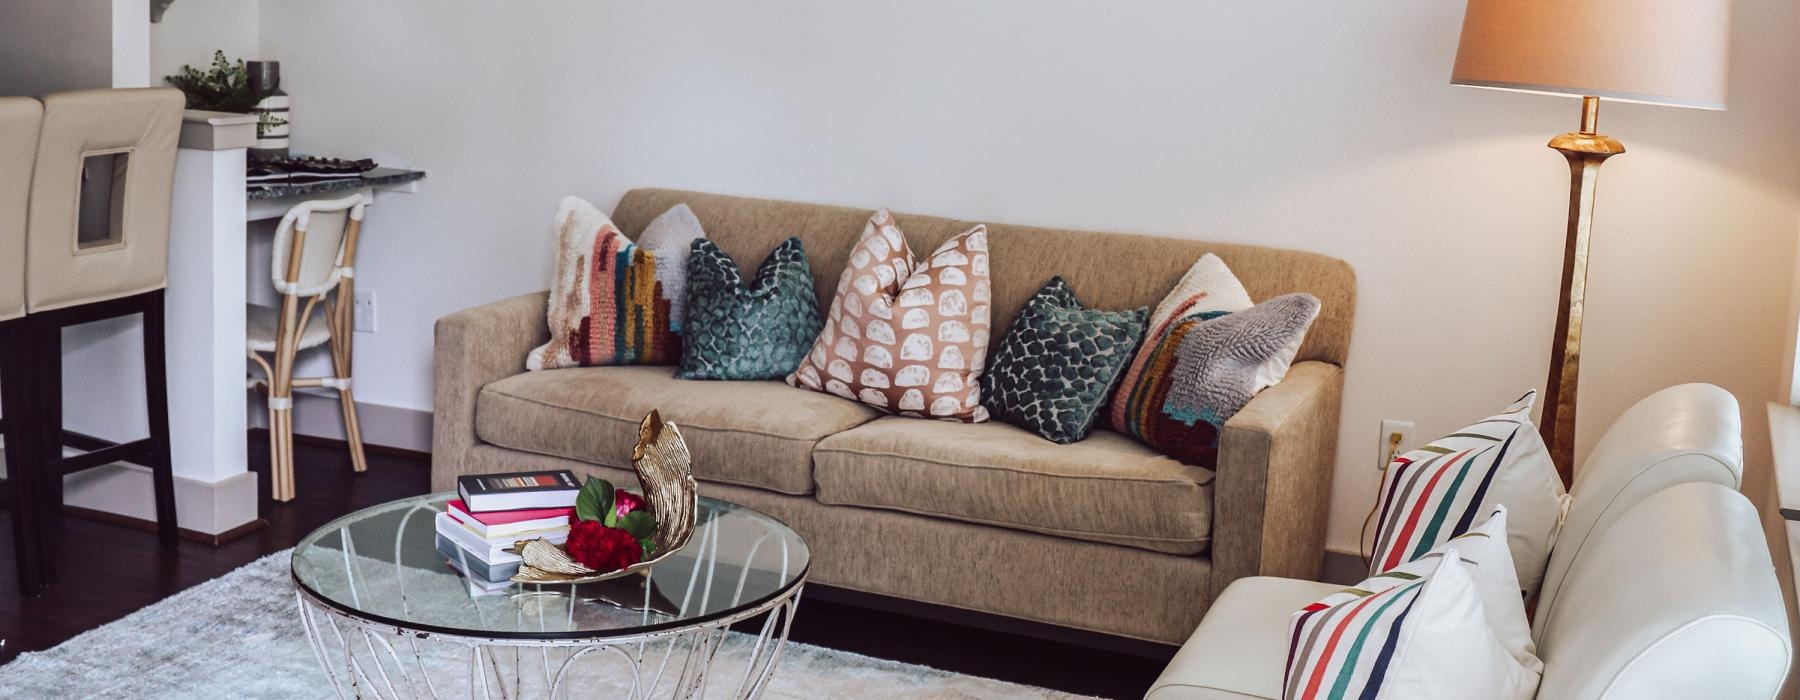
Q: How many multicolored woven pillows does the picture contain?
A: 2